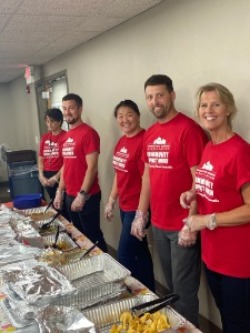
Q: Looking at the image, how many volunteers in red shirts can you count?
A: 5